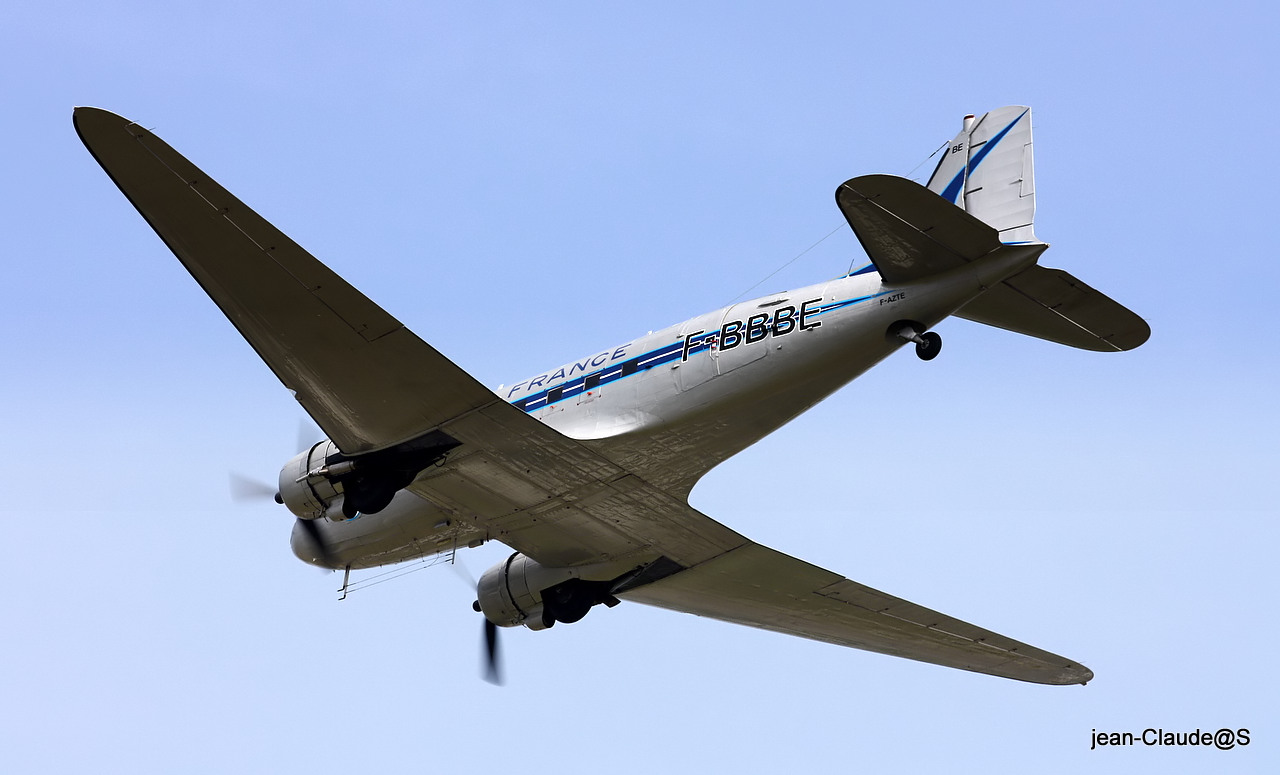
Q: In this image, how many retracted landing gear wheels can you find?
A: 2